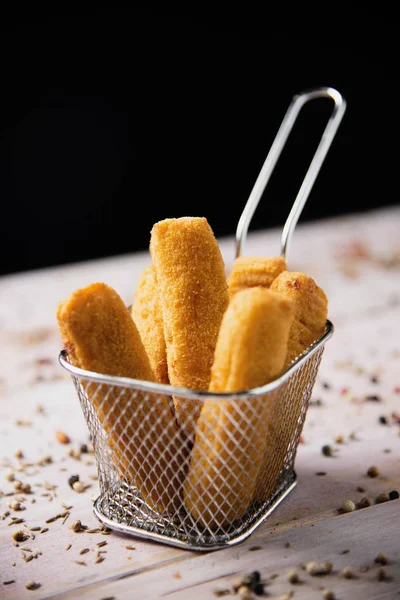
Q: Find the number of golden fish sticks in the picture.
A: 6